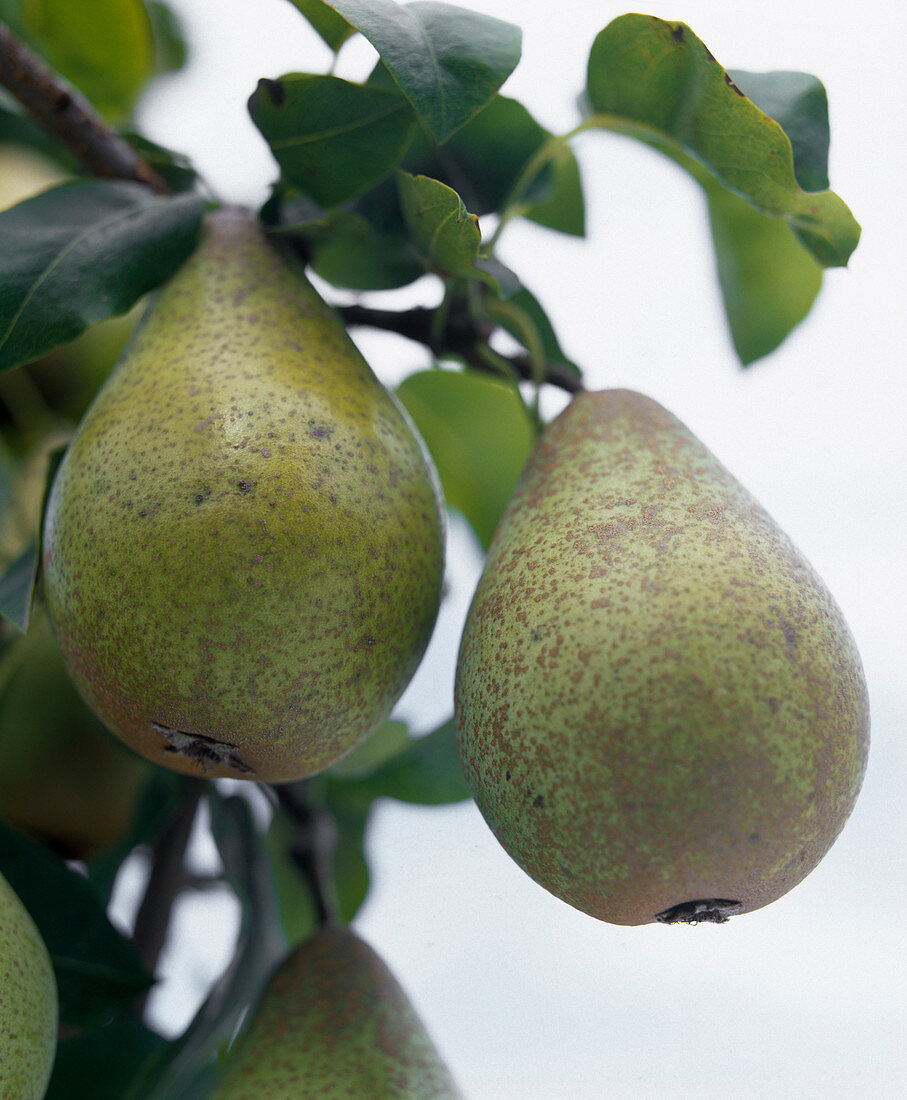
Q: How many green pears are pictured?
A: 4